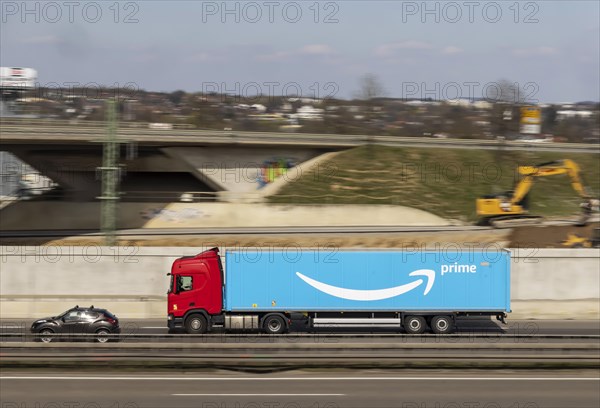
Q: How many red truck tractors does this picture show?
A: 1